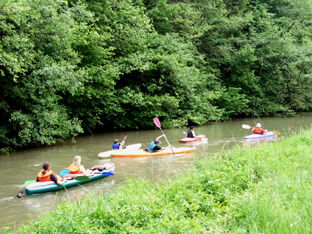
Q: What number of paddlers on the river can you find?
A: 6